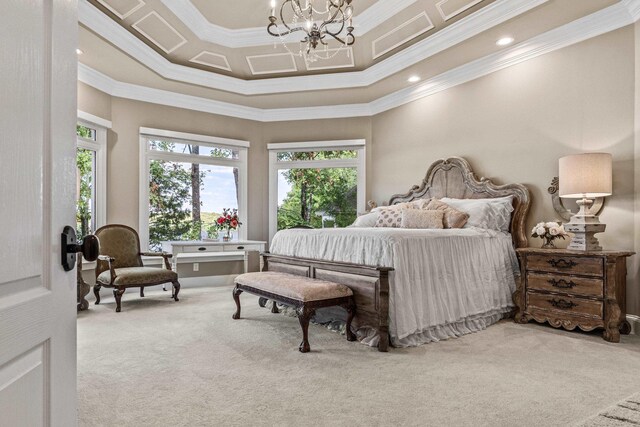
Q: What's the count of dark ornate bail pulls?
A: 3